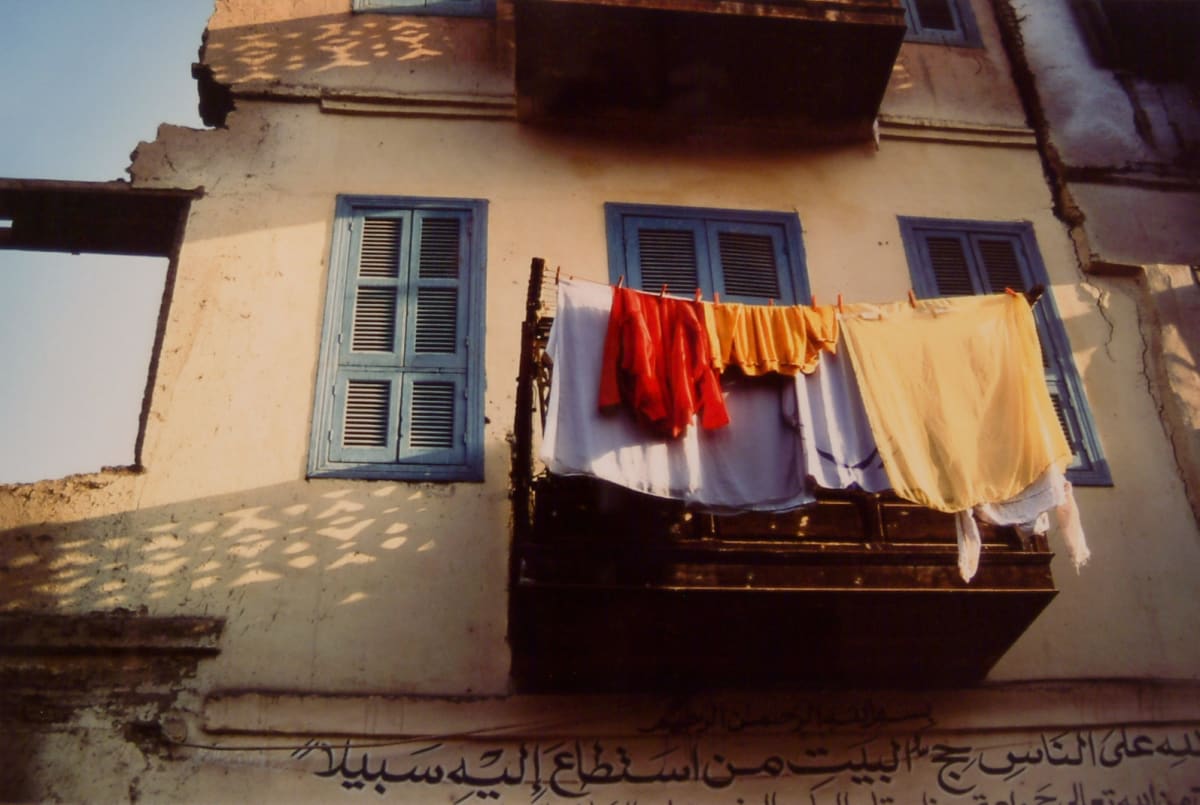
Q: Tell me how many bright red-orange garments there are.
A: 1